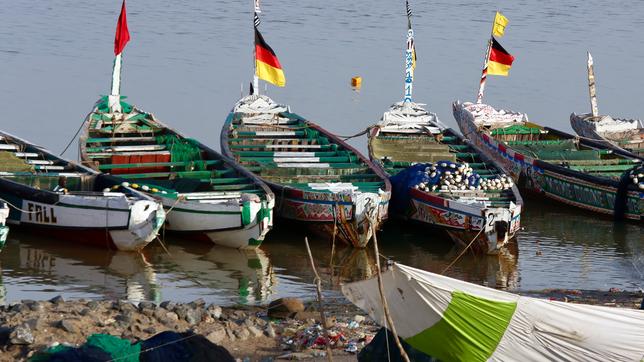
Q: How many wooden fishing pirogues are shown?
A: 6